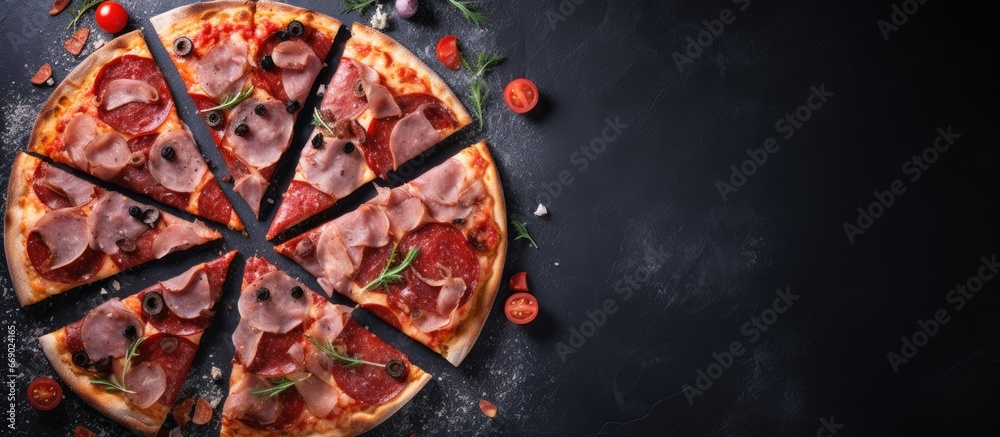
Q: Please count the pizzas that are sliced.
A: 1